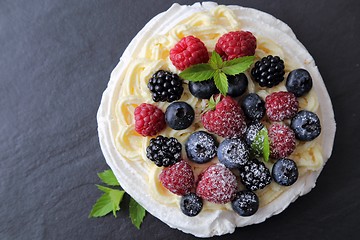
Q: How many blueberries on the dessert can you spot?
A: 12